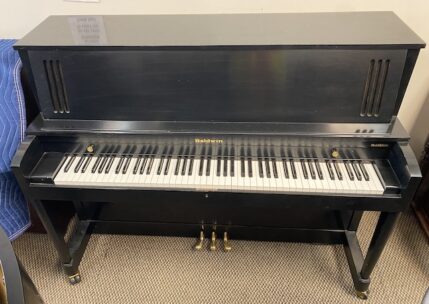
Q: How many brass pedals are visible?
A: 3